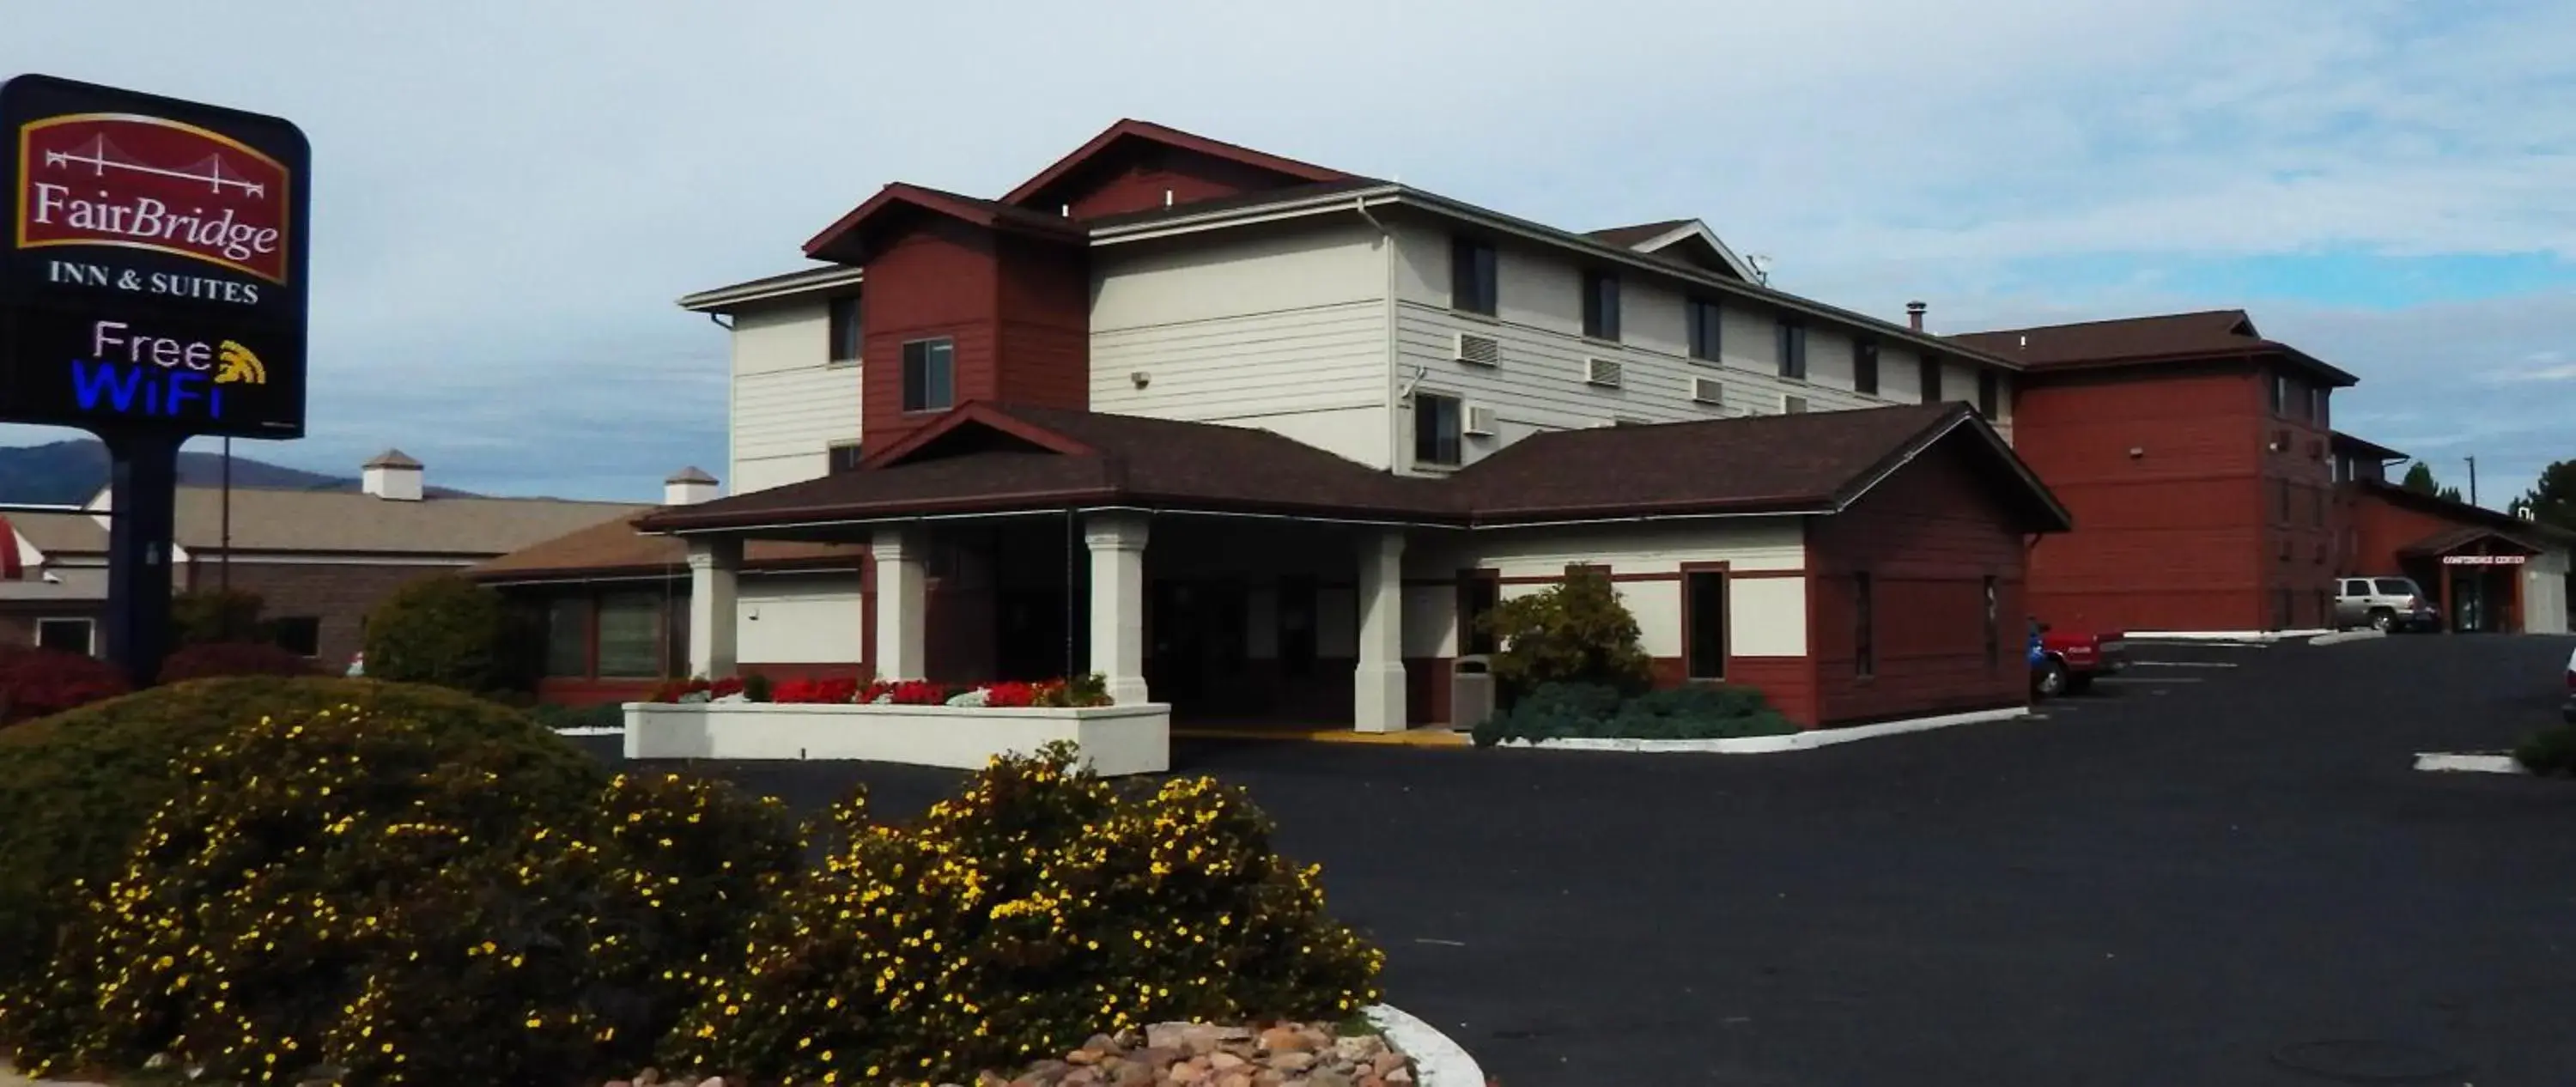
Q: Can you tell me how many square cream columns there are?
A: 4